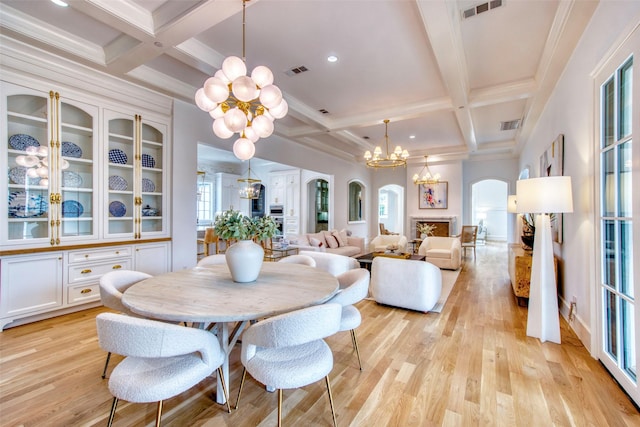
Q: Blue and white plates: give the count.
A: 11